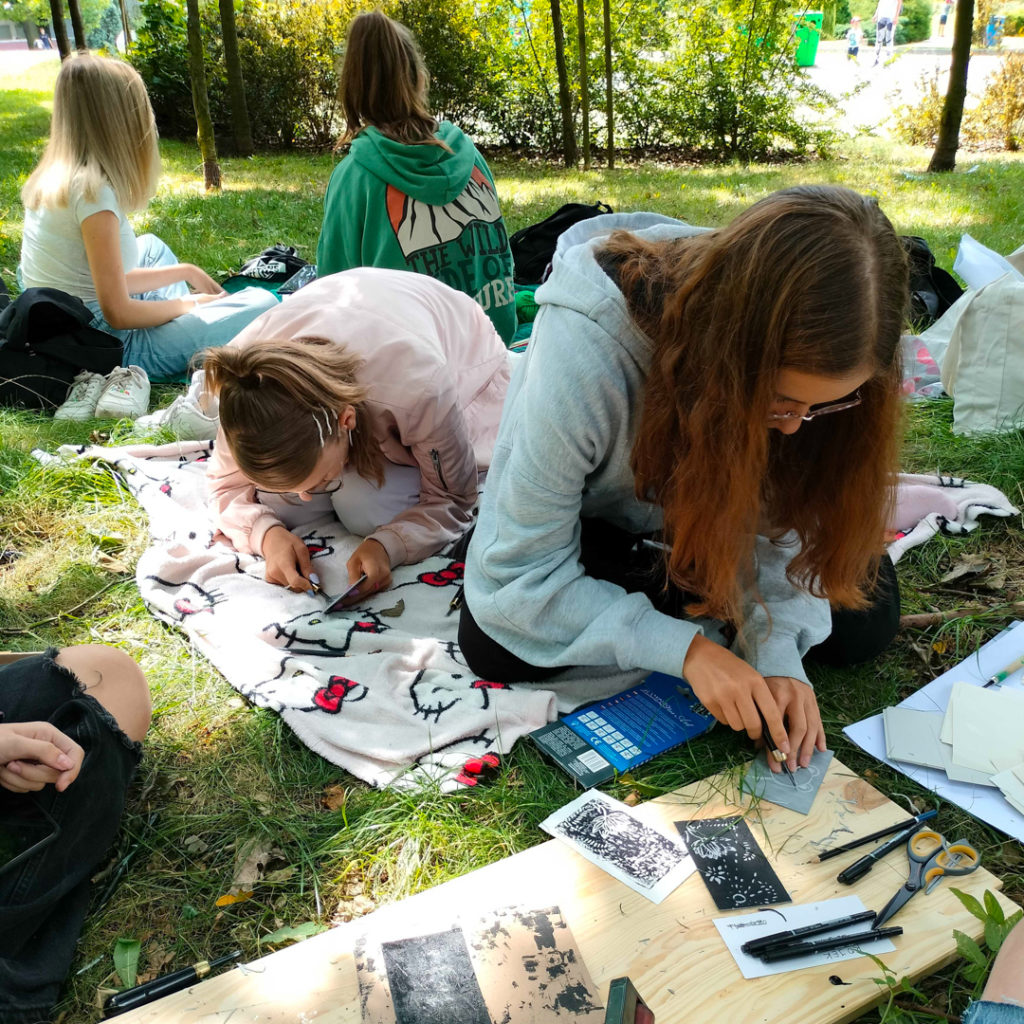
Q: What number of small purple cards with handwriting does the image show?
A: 0